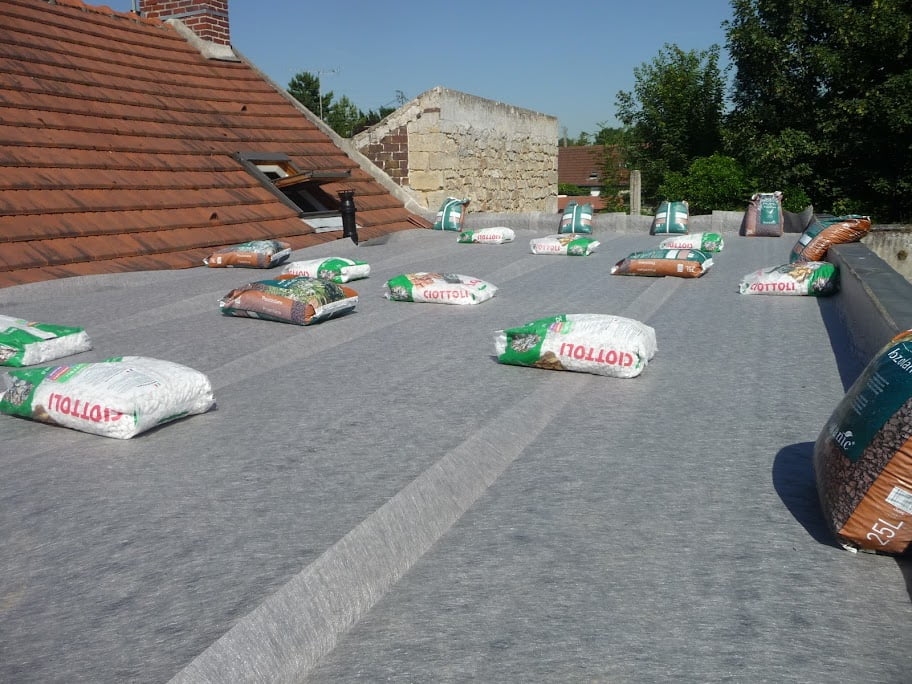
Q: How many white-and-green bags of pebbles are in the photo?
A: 9